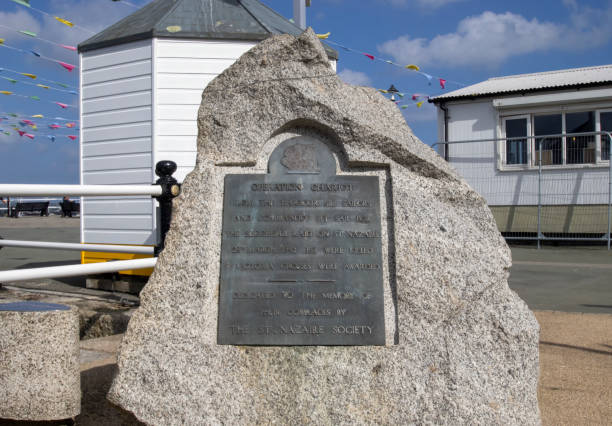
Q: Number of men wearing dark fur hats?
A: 0